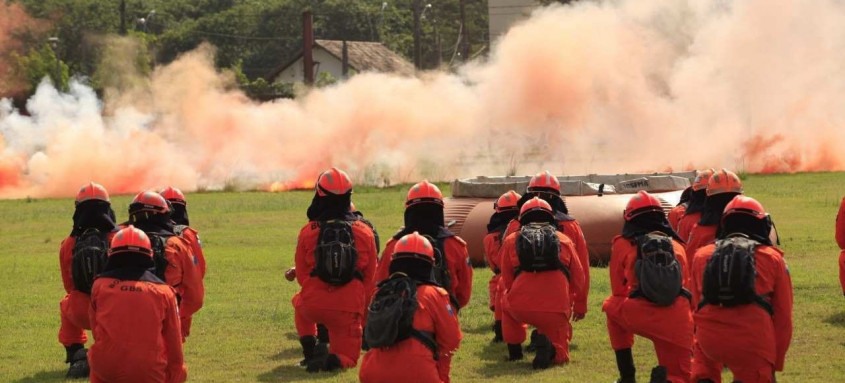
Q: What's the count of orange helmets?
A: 14